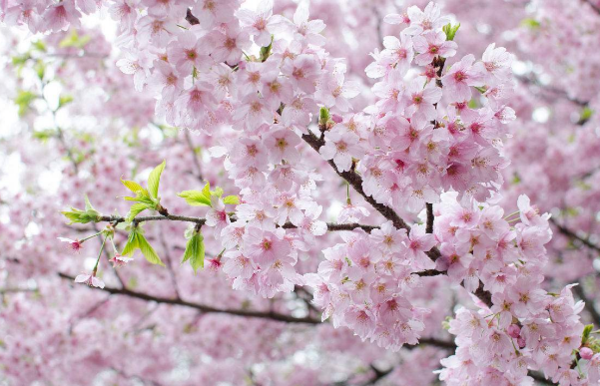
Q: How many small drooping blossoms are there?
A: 3